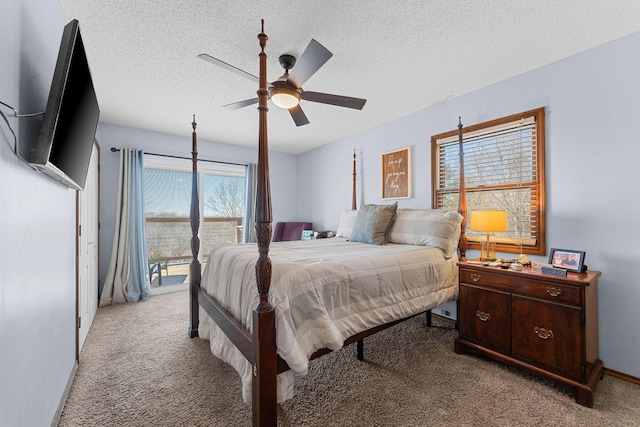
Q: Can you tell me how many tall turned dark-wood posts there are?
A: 4